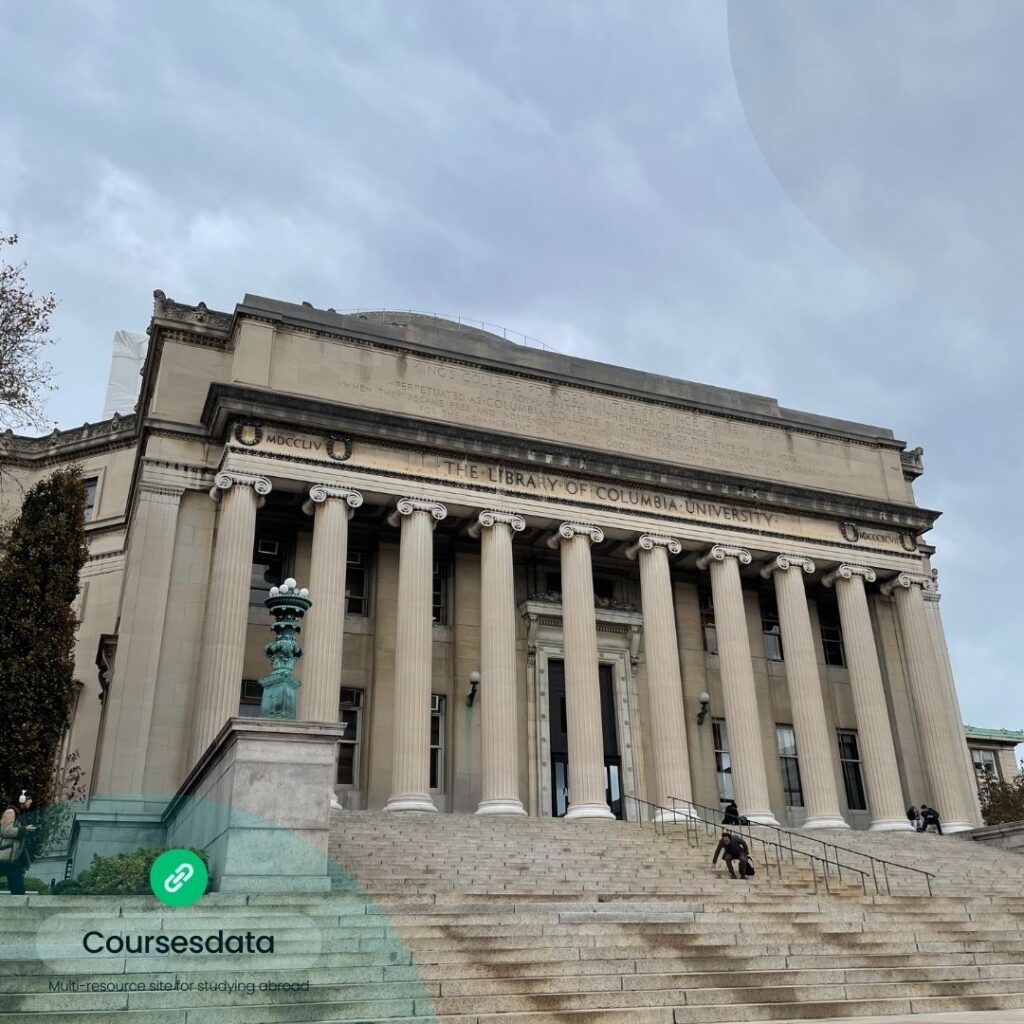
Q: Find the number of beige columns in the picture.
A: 10